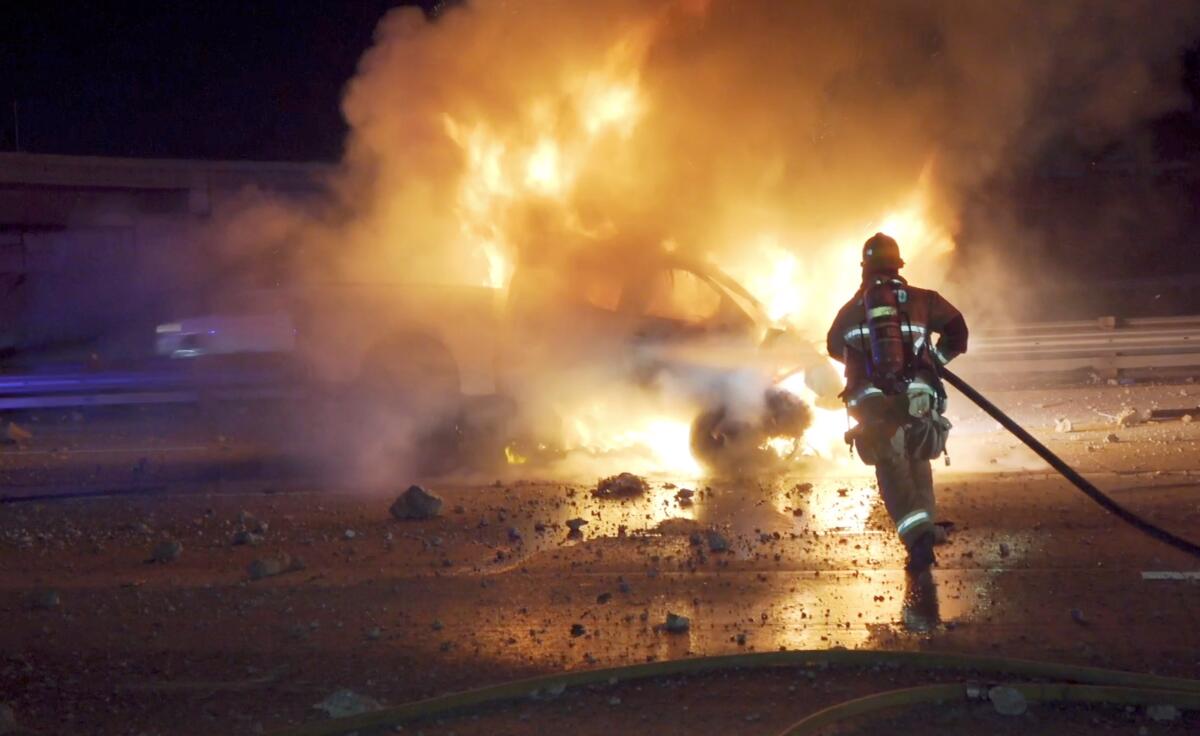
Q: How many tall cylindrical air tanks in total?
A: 1